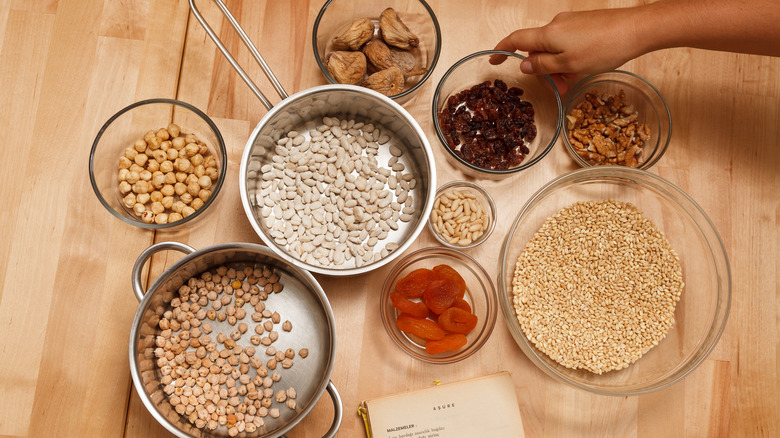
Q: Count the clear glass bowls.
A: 7